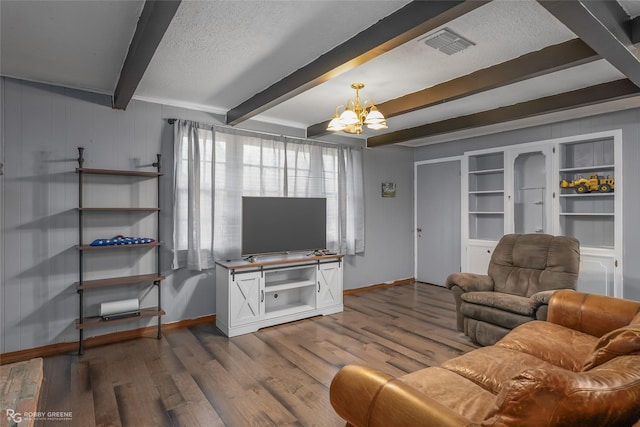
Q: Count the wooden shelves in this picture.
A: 5